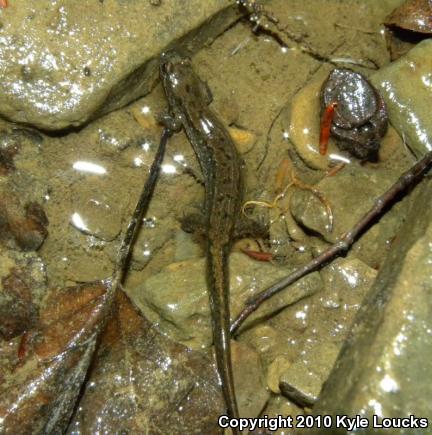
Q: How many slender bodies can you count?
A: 1